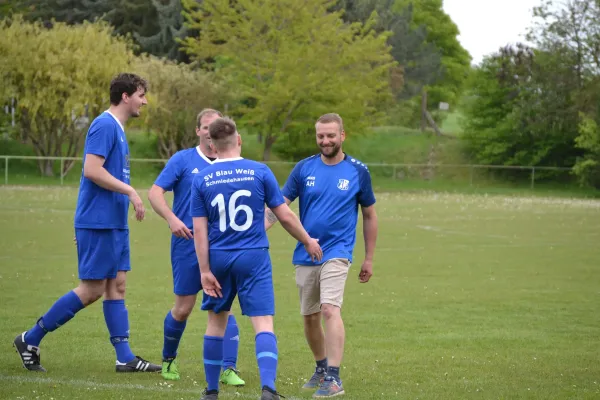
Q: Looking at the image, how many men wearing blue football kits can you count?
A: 3